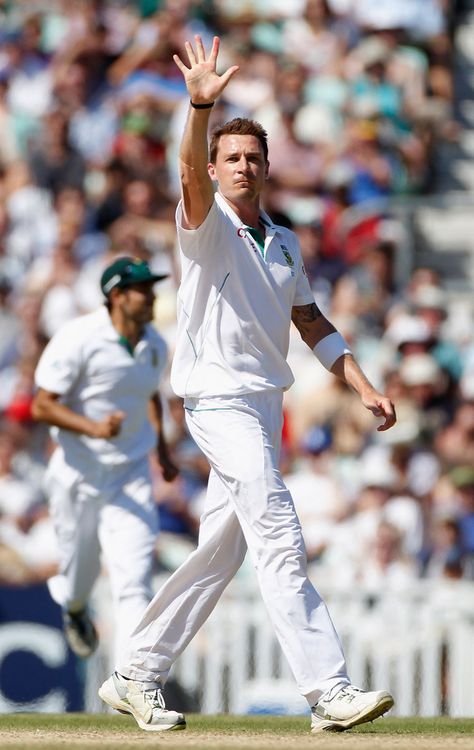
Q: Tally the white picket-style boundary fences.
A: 1